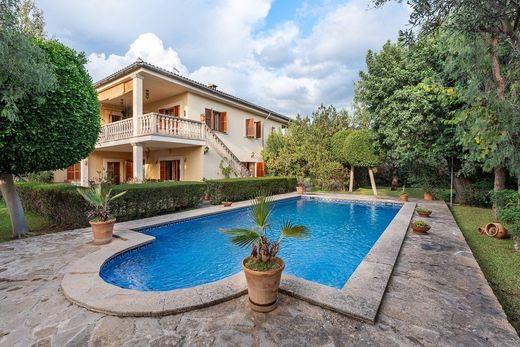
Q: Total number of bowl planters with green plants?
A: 2